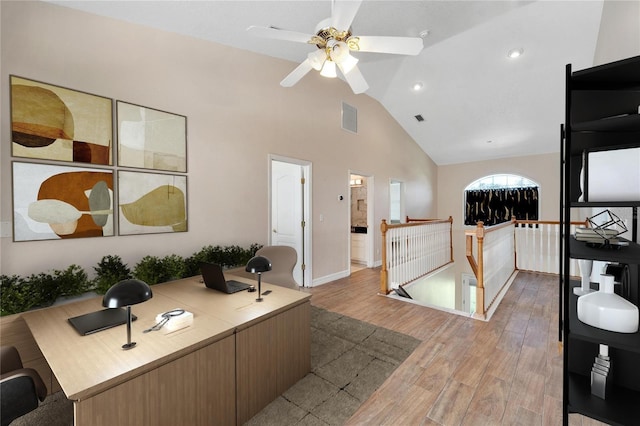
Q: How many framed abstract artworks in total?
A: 4